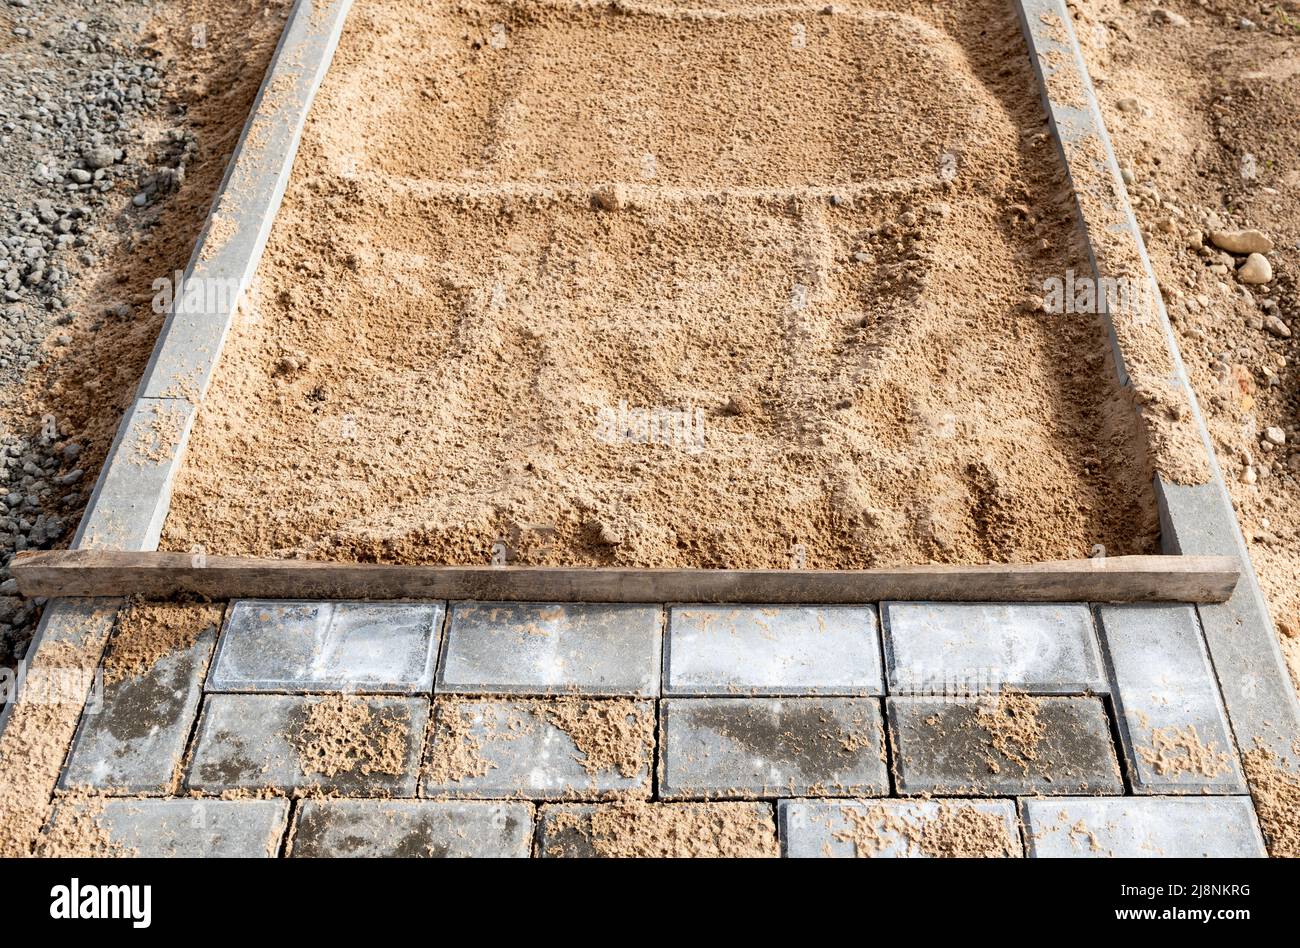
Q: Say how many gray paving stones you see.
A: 15